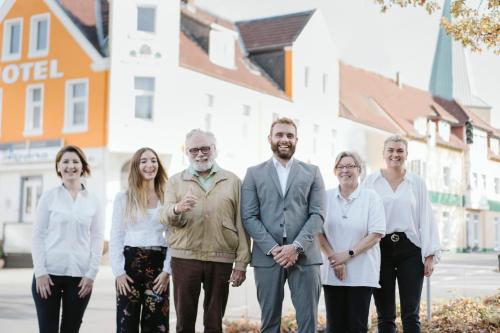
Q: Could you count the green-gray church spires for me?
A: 1